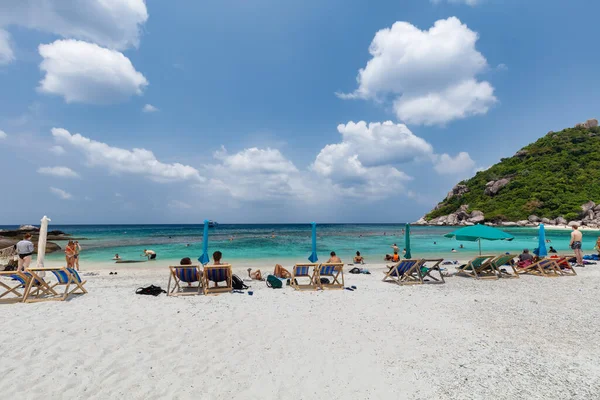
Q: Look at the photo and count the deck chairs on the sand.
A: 12